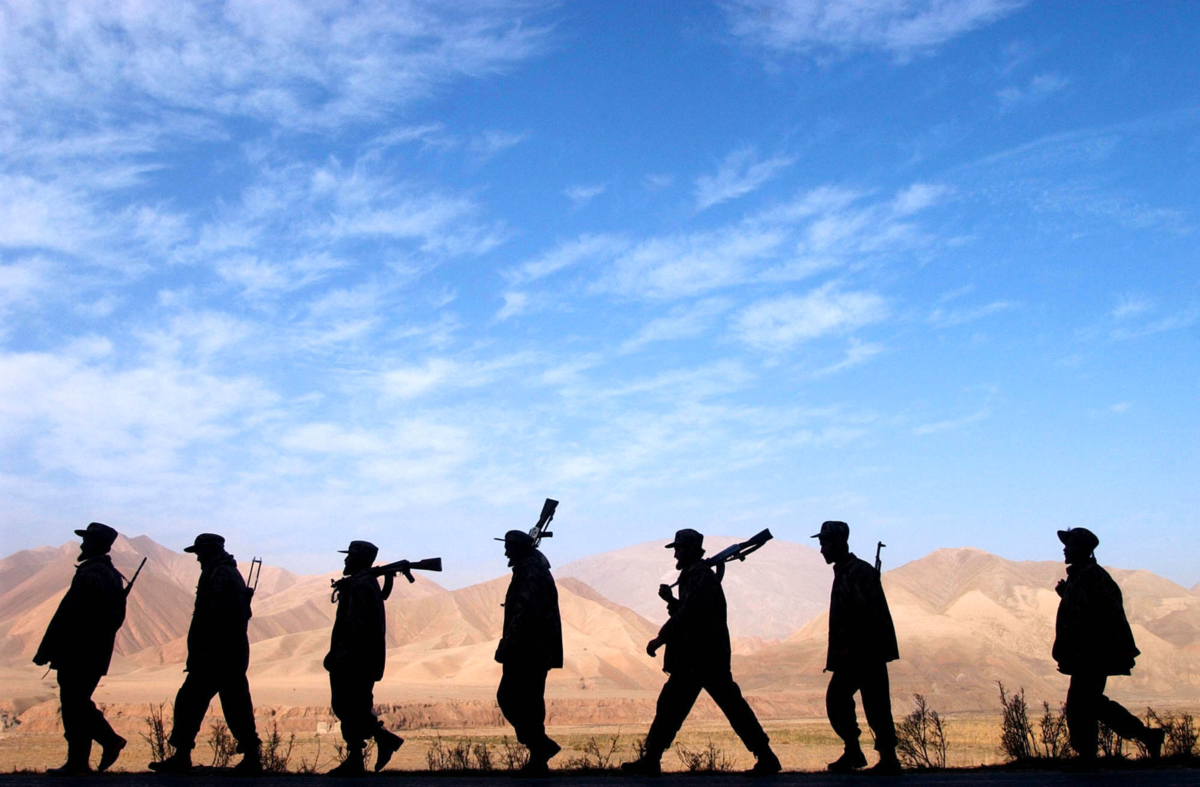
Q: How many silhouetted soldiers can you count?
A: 7